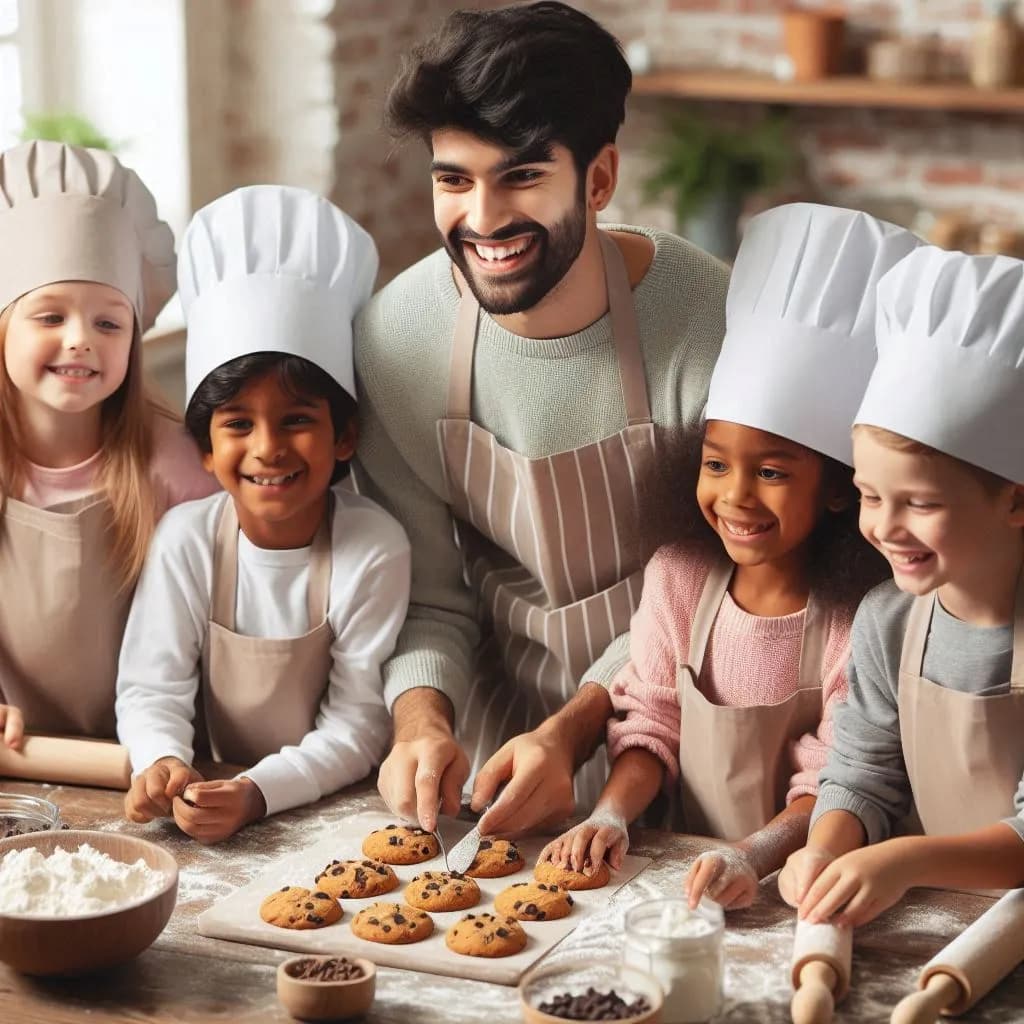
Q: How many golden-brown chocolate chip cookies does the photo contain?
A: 9